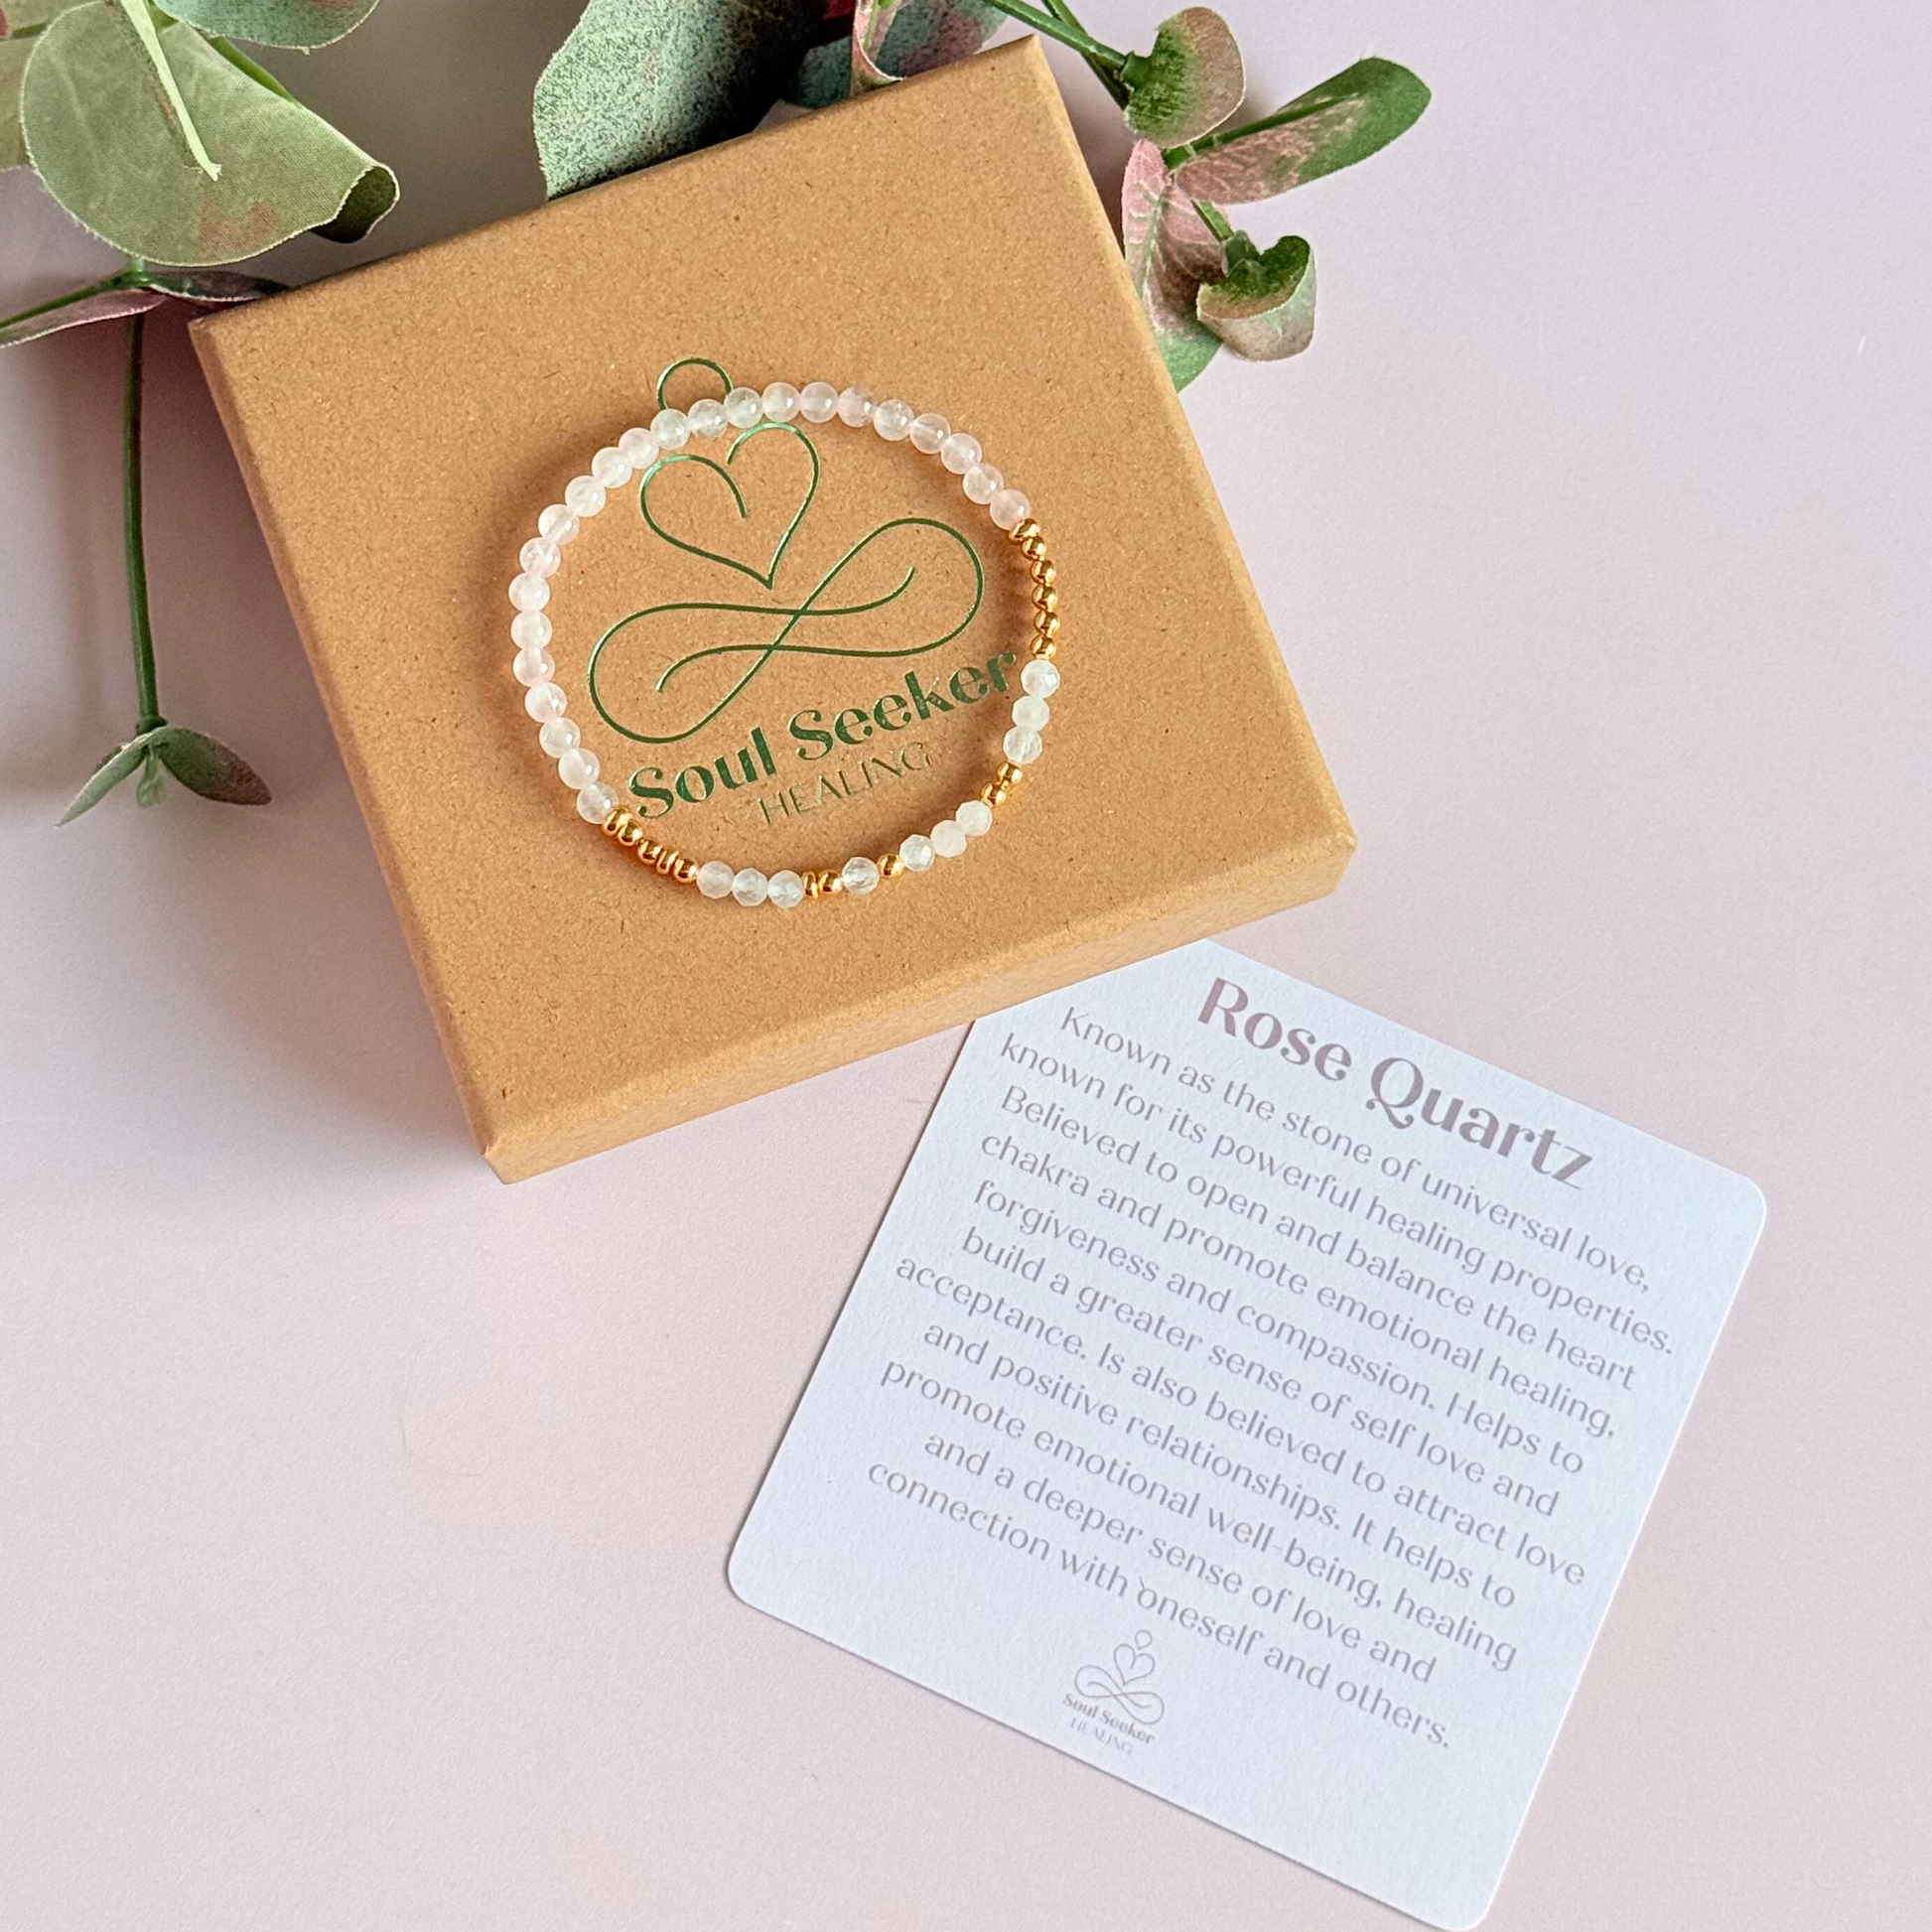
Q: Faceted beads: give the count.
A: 10